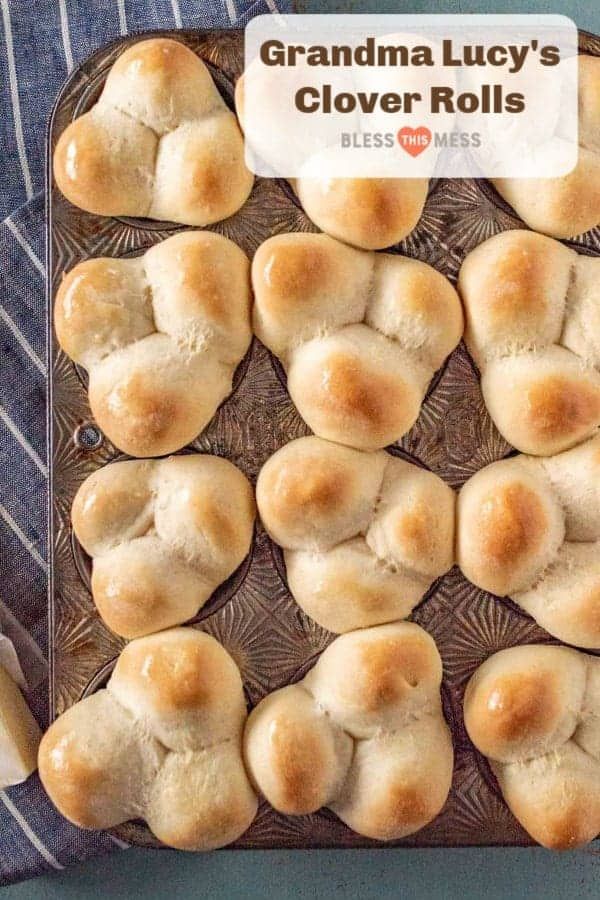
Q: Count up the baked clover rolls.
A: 12